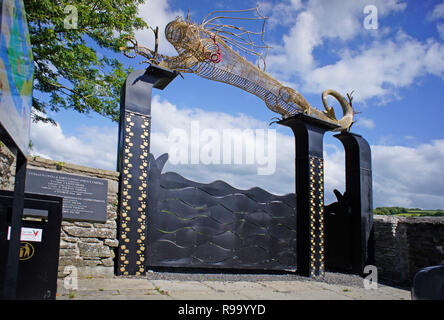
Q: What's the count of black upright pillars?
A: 3